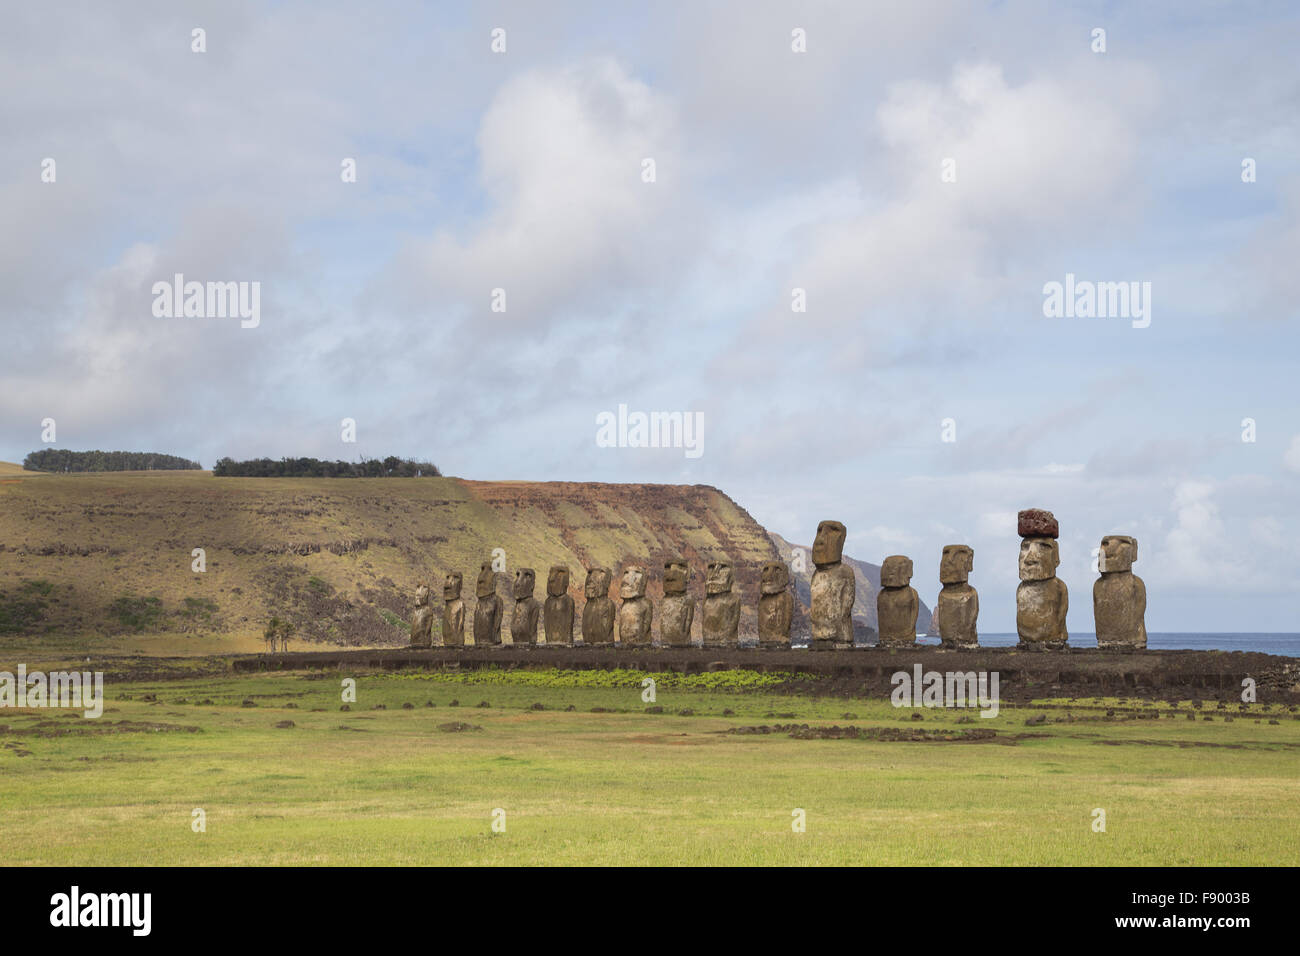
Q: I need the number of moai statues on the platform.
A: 15